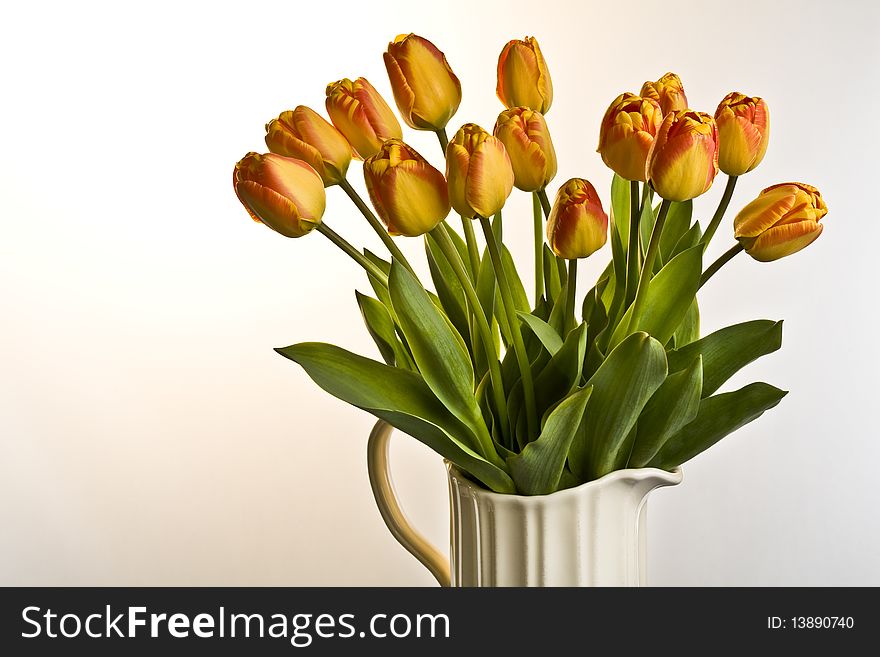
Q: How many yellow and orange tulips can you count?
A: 14